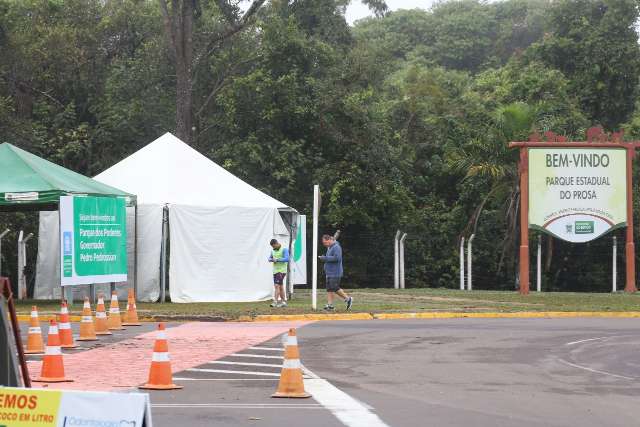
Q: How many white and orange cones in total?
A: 9